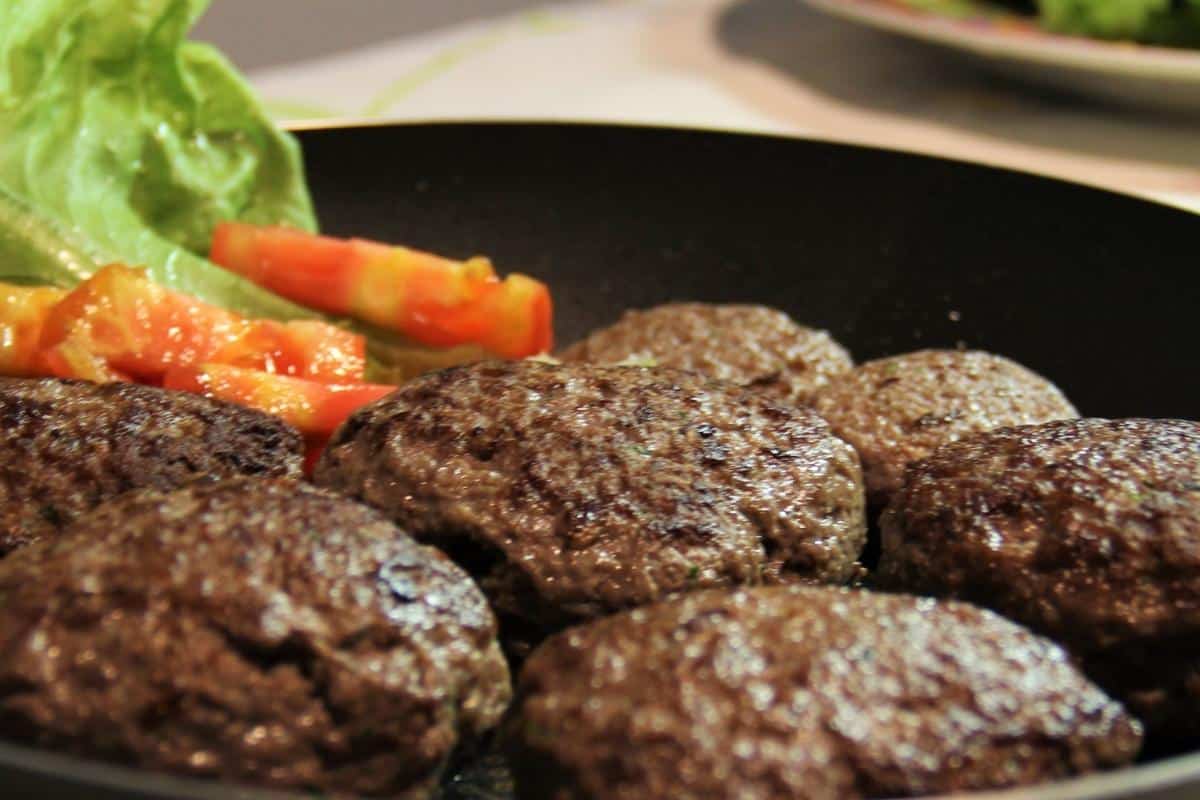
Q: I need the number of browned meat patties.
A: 7